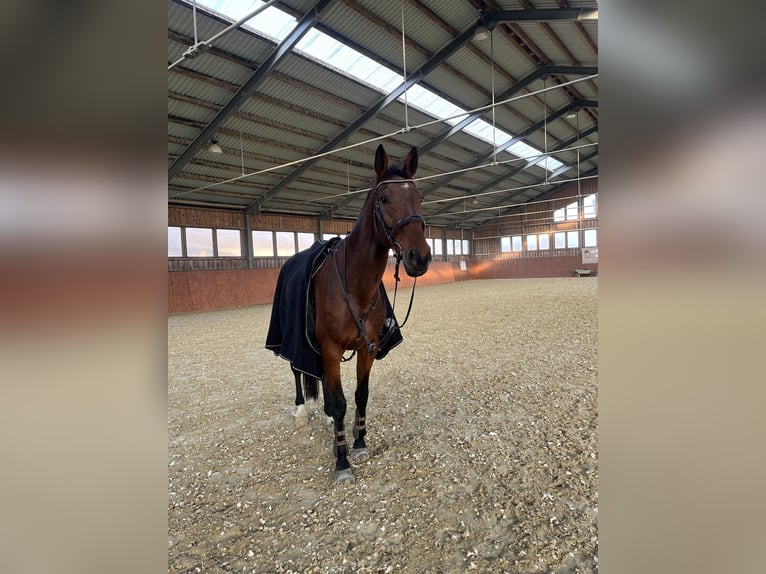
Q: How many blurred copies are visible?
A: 2